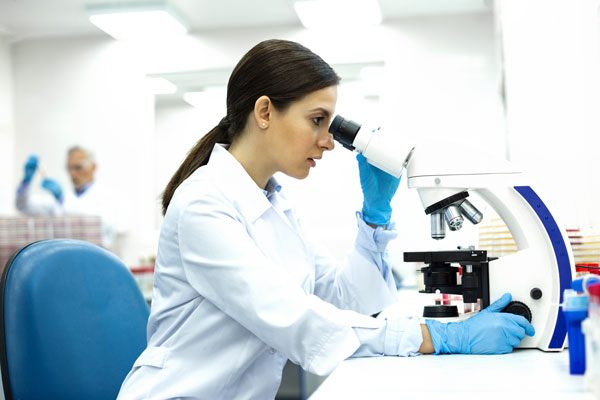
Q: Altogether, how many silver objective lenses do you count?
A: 3